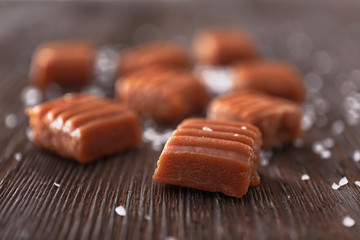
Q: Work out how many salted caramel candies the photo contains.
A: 8